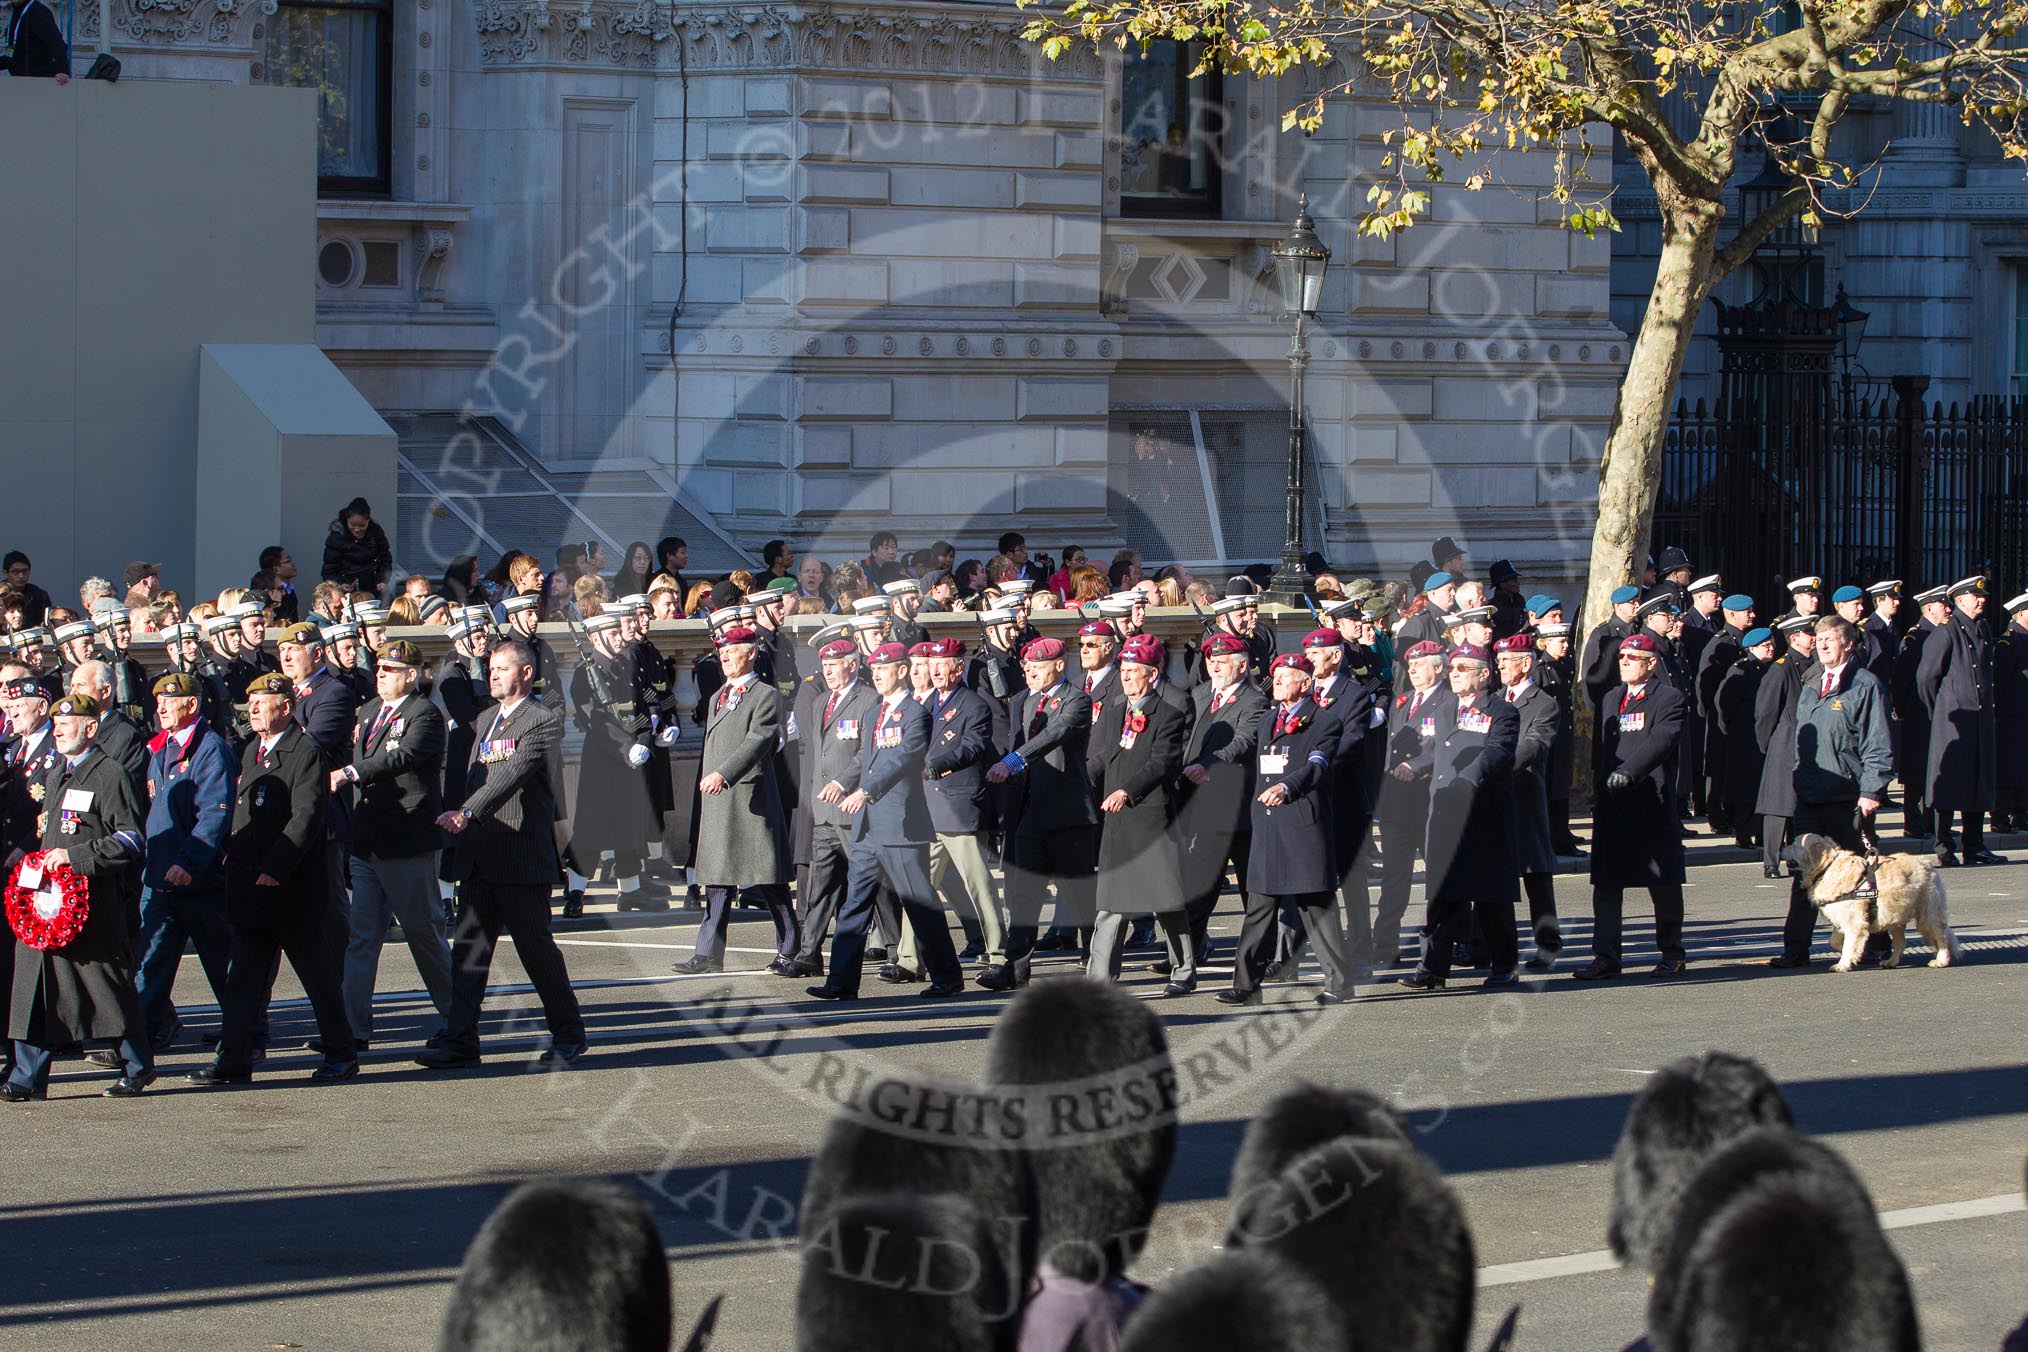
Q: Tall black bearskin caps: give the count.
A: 10